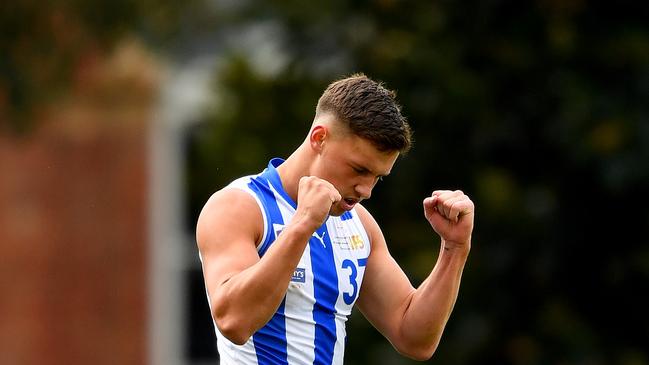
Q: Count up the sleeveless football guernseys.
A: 1